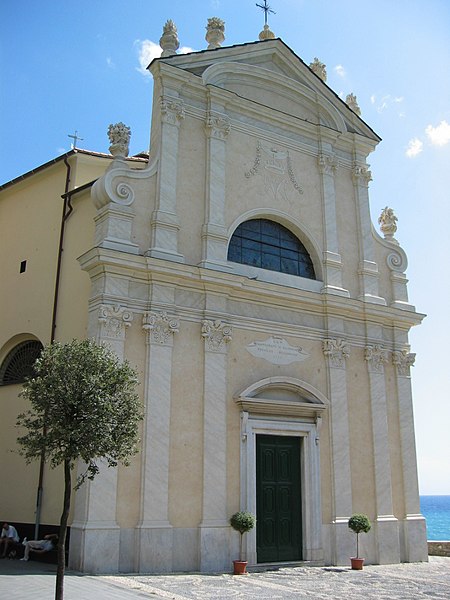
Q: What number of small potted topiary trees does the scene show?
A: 2